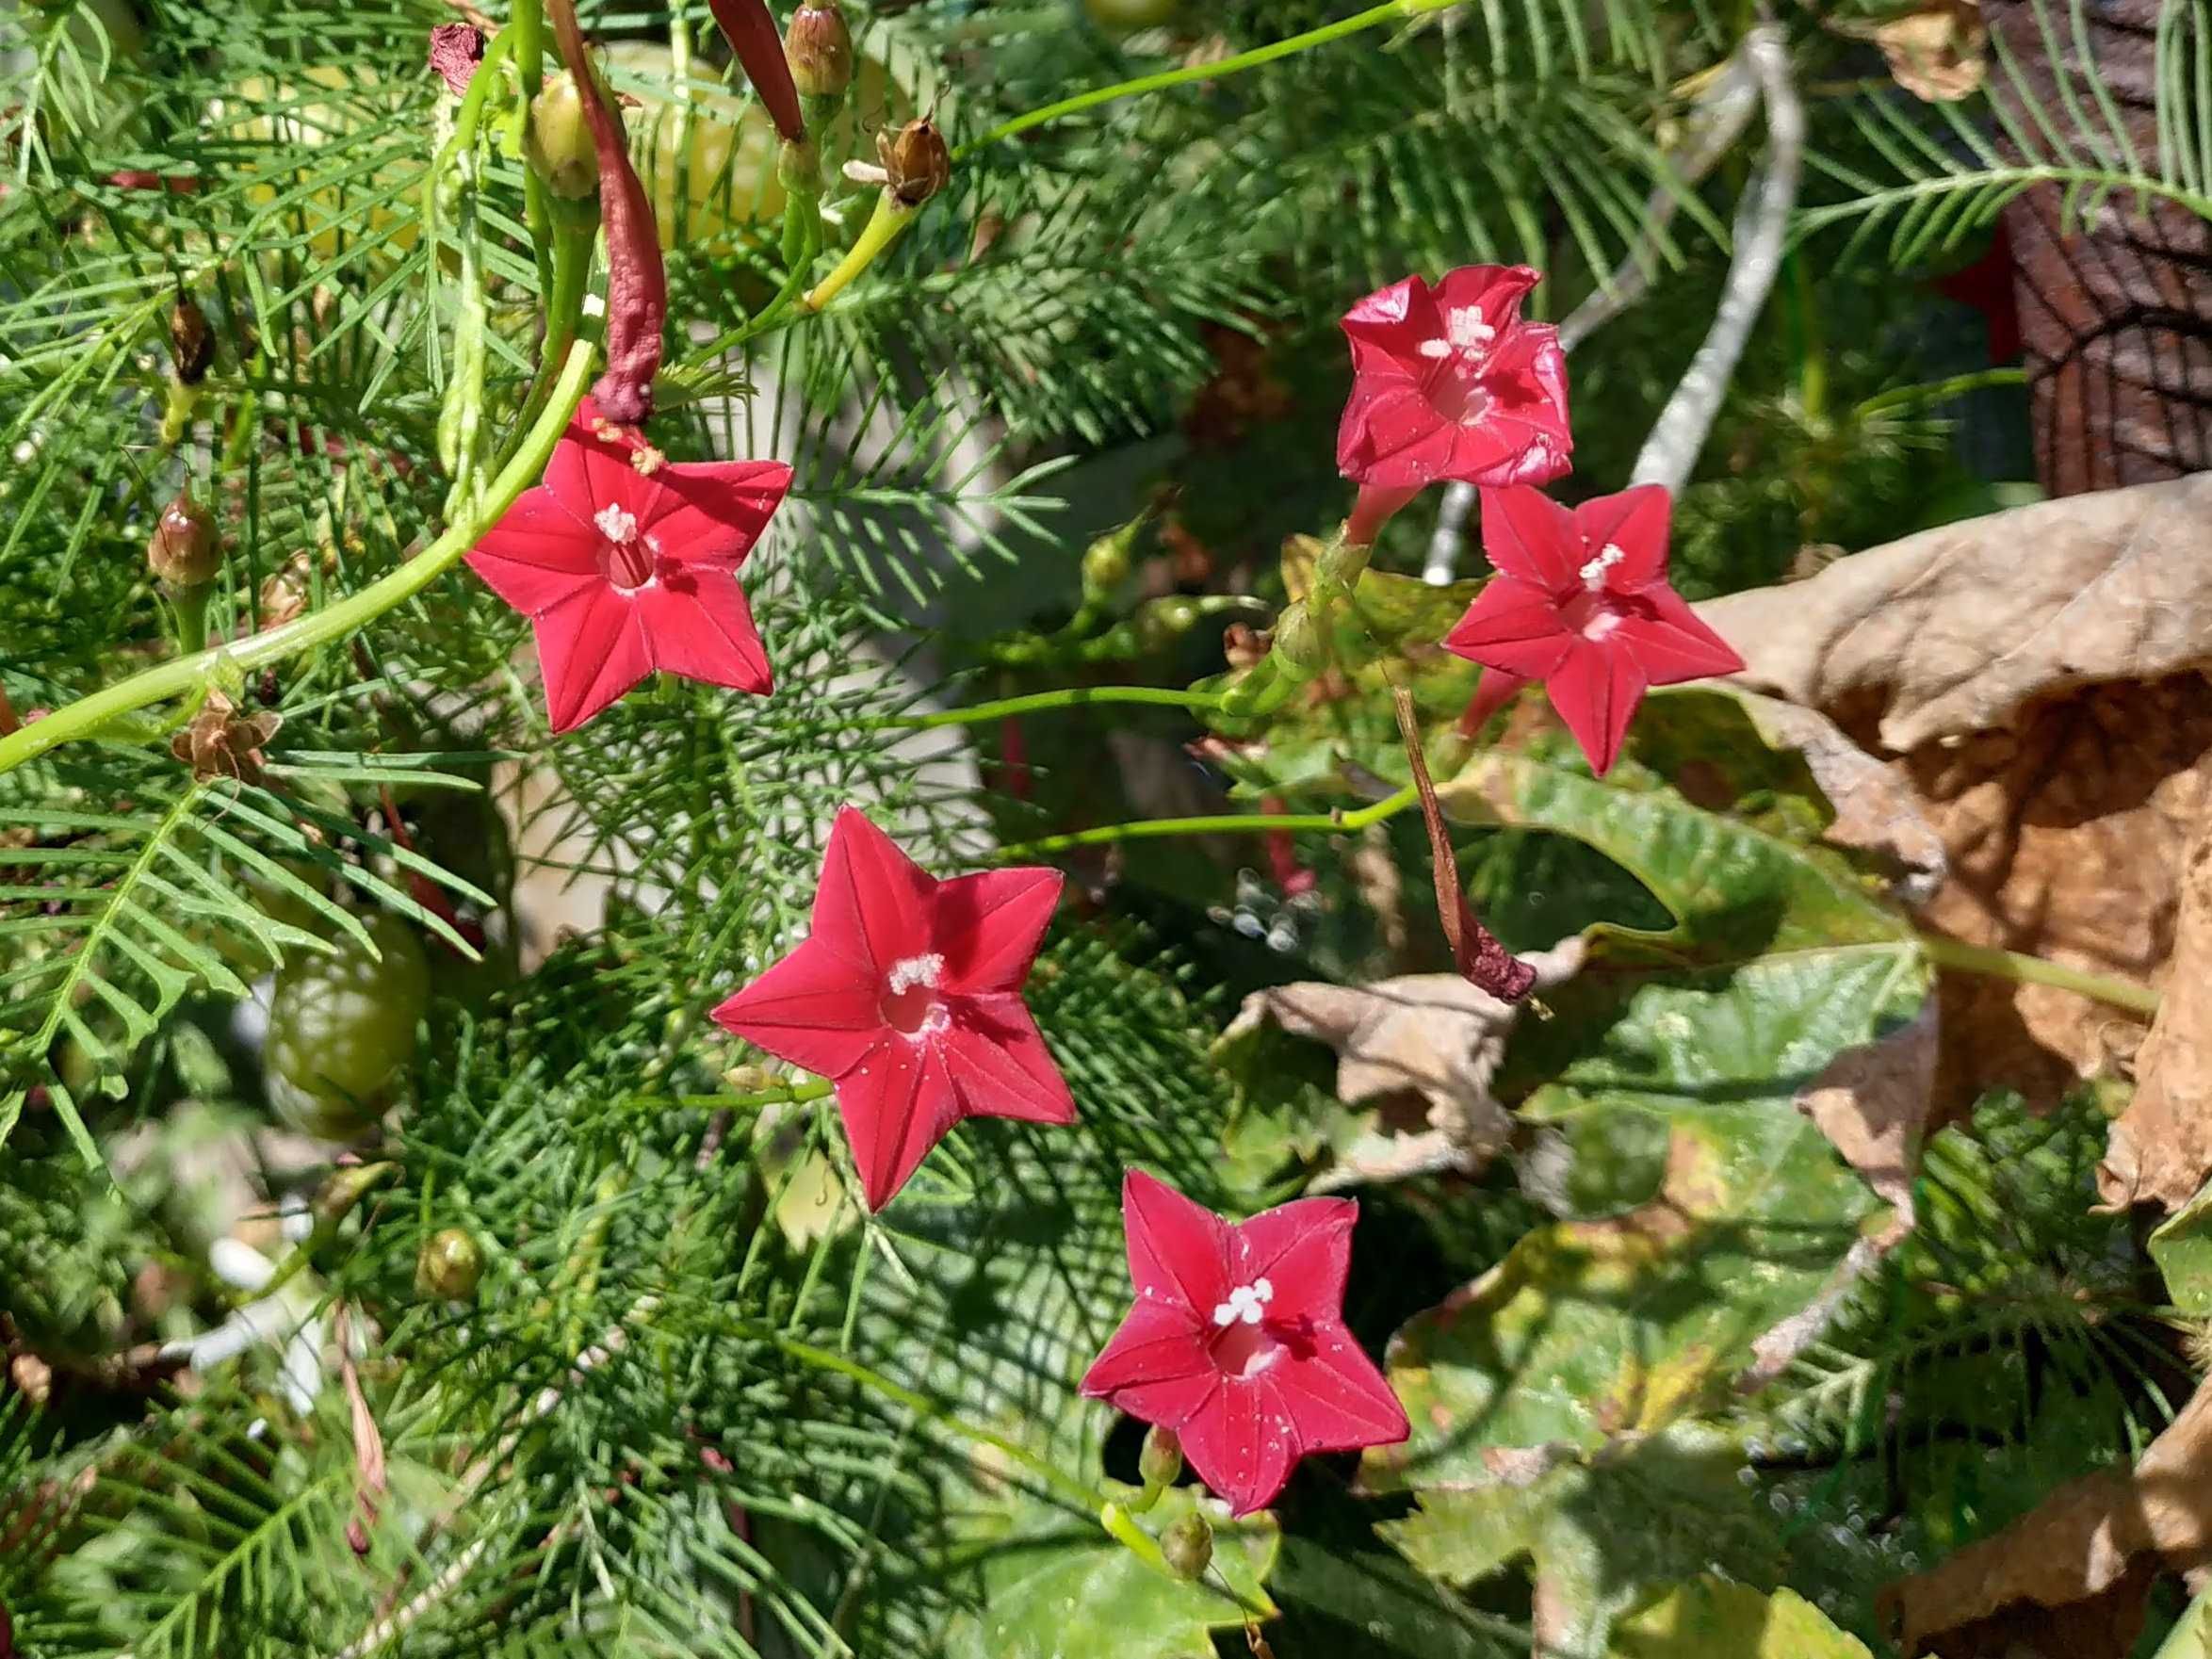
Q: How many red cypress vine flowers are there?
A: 5